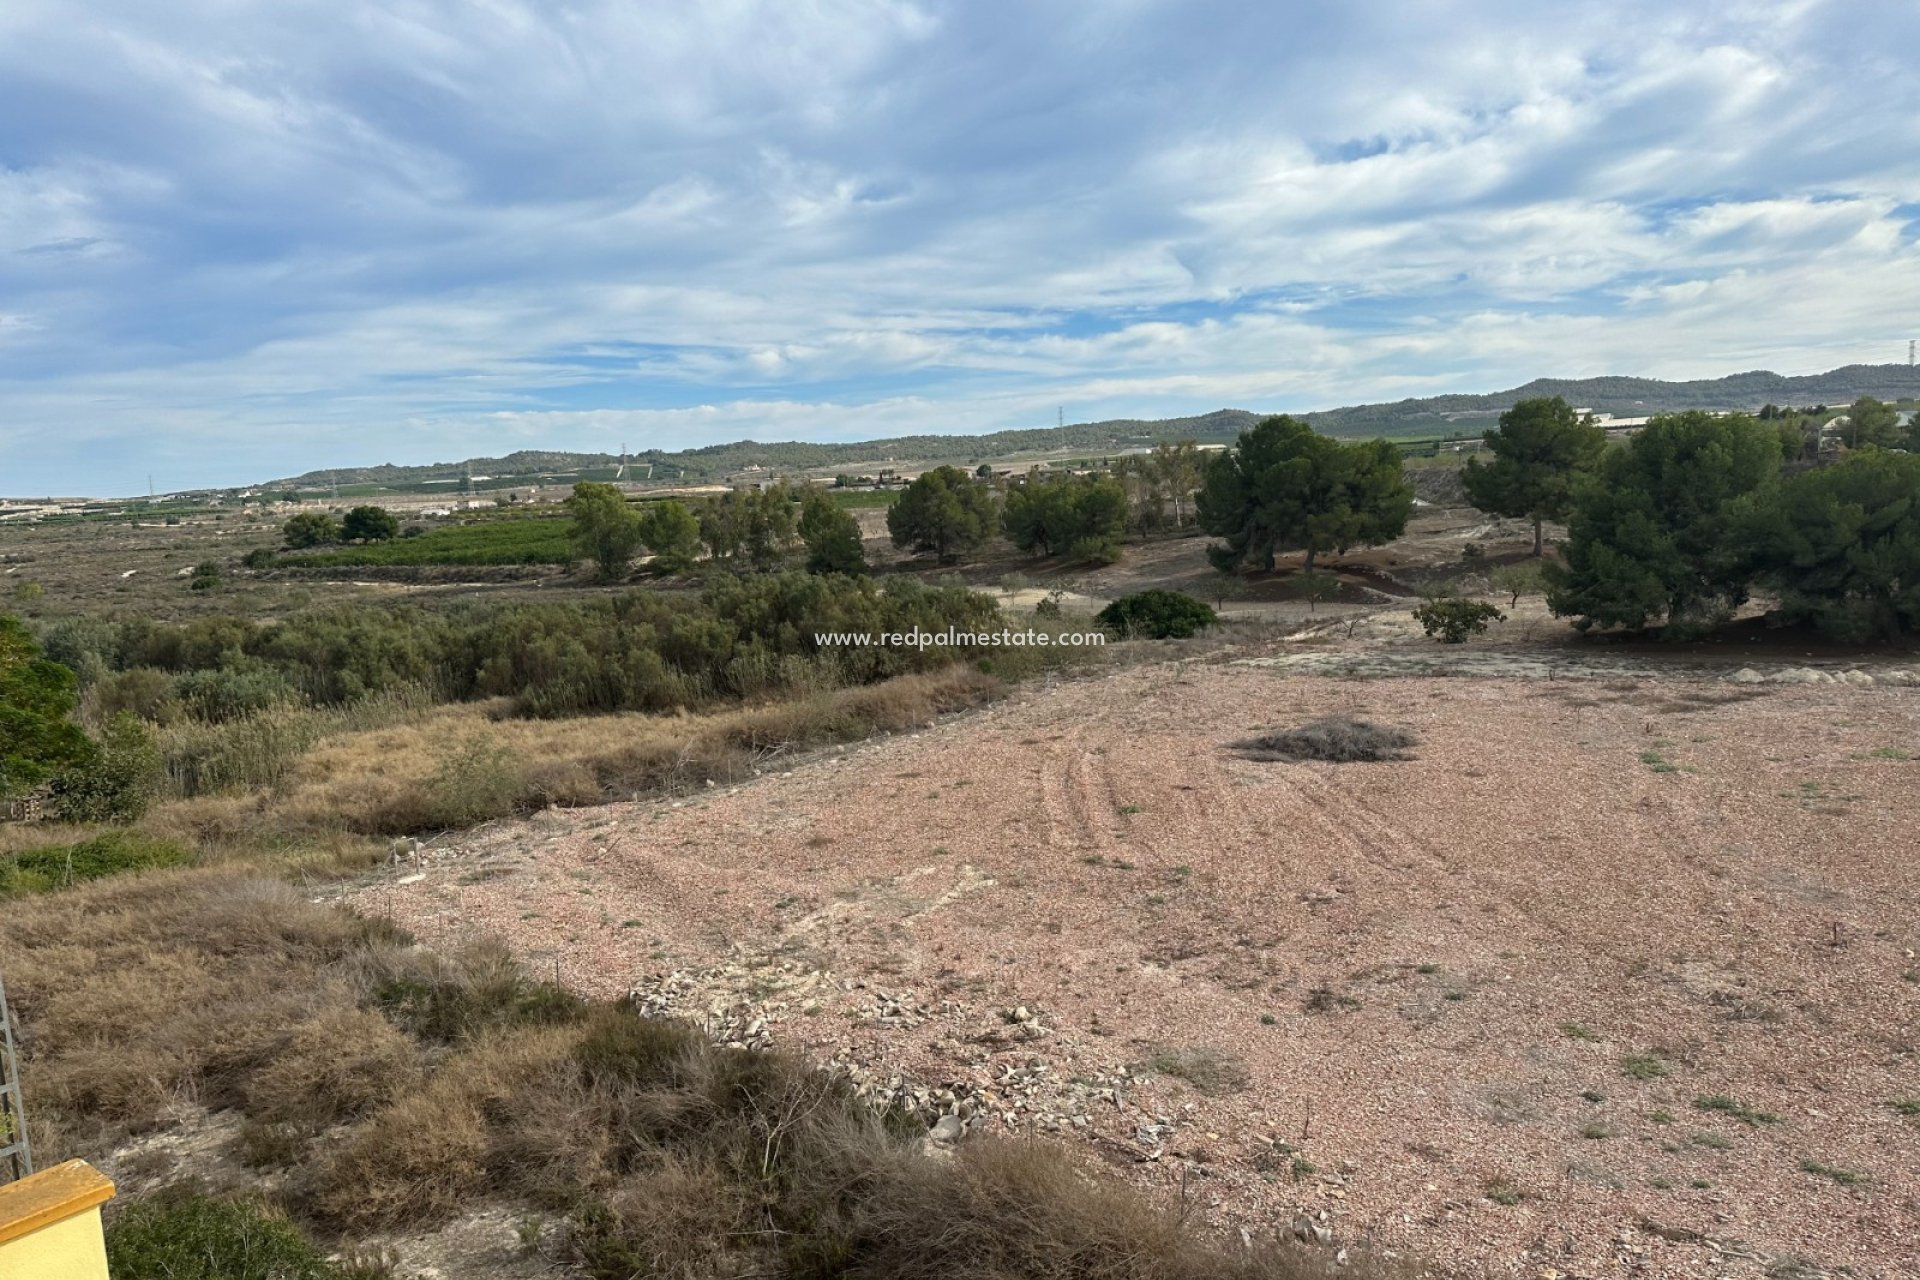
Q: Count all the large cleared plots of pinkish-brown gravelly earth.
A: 1